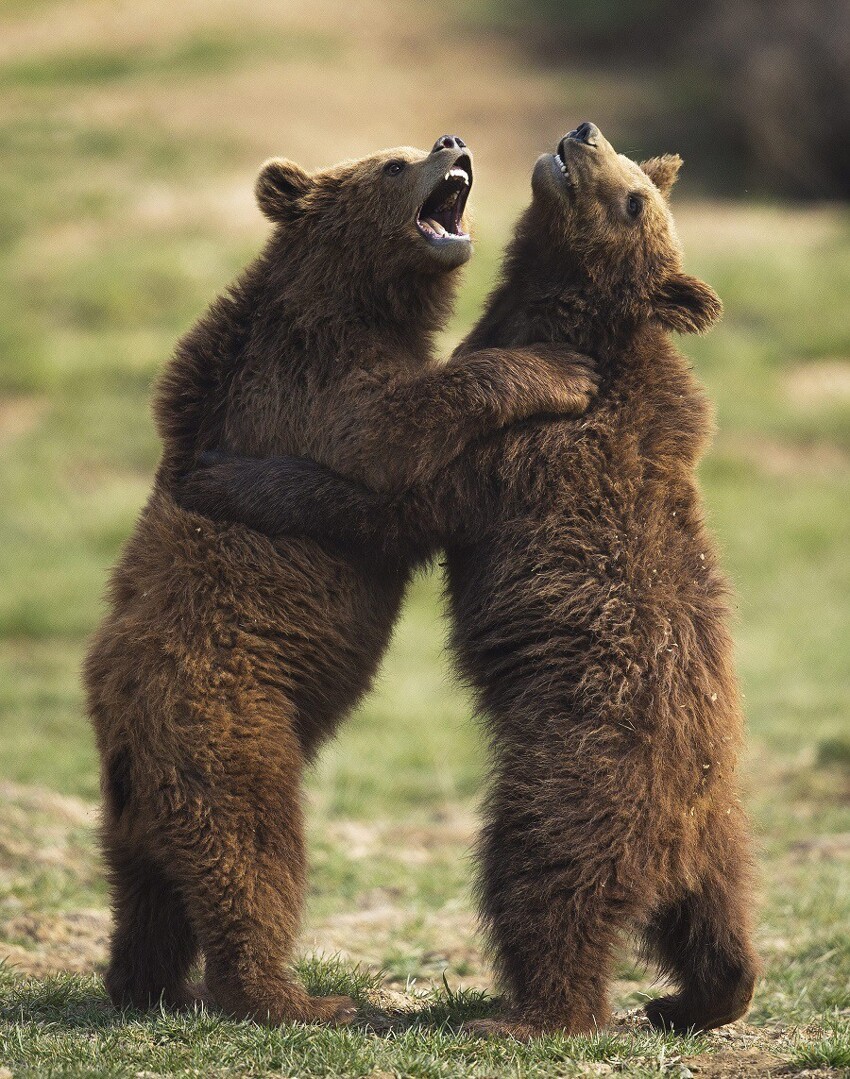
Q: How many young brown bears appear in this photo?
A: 2